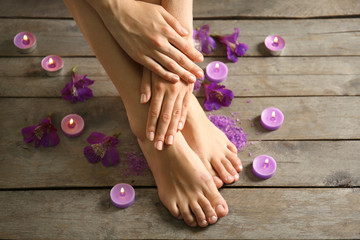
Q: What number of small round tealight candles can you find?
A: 8